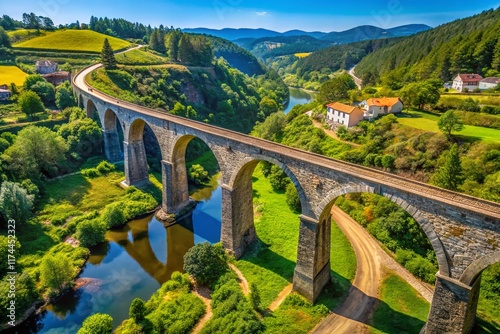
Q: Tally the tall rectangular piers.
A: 6